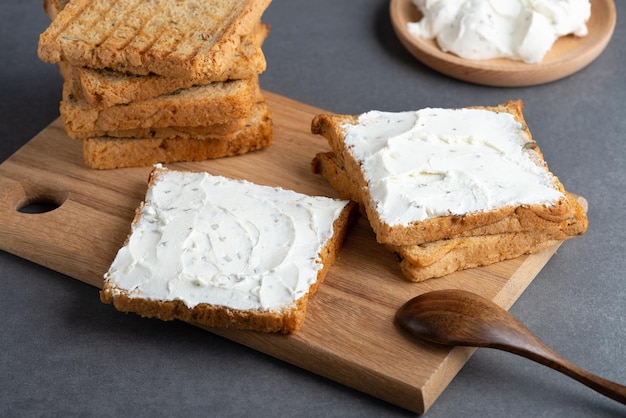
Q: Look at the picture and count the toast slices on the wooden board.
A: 8